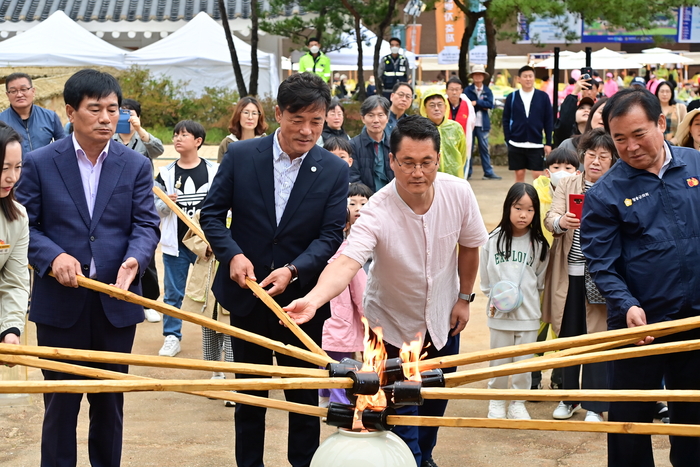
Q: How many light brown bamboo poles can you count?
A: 10